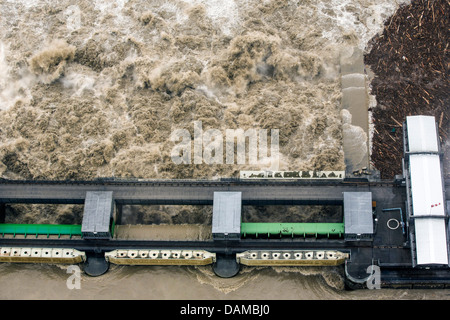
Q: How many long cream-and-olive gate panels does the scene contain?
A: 3